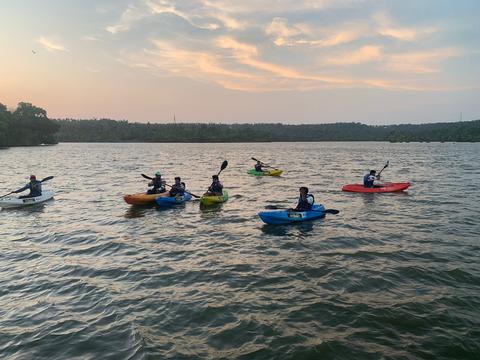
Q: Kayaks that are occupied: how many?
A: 7